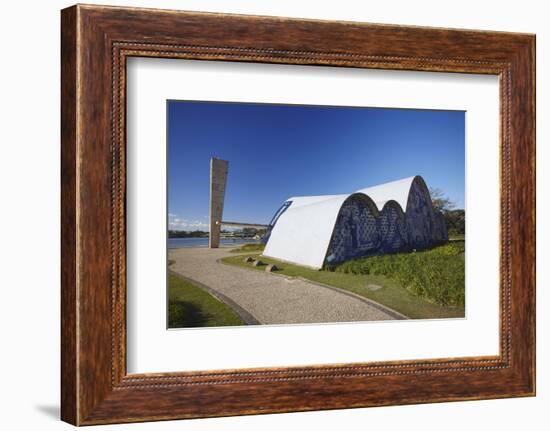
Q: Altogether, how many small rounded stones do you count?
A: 3